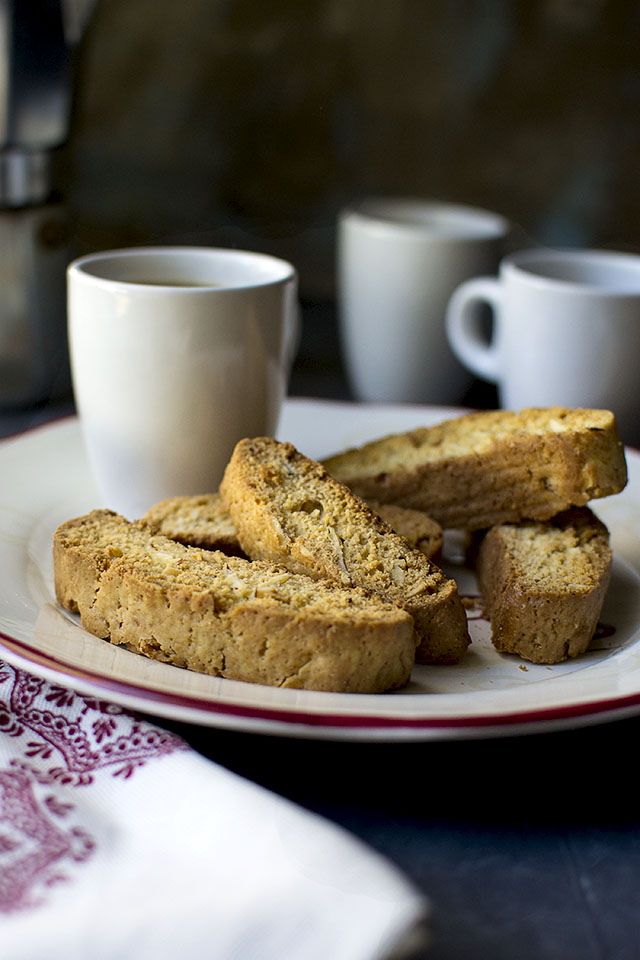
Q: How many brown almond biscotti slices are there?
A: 5